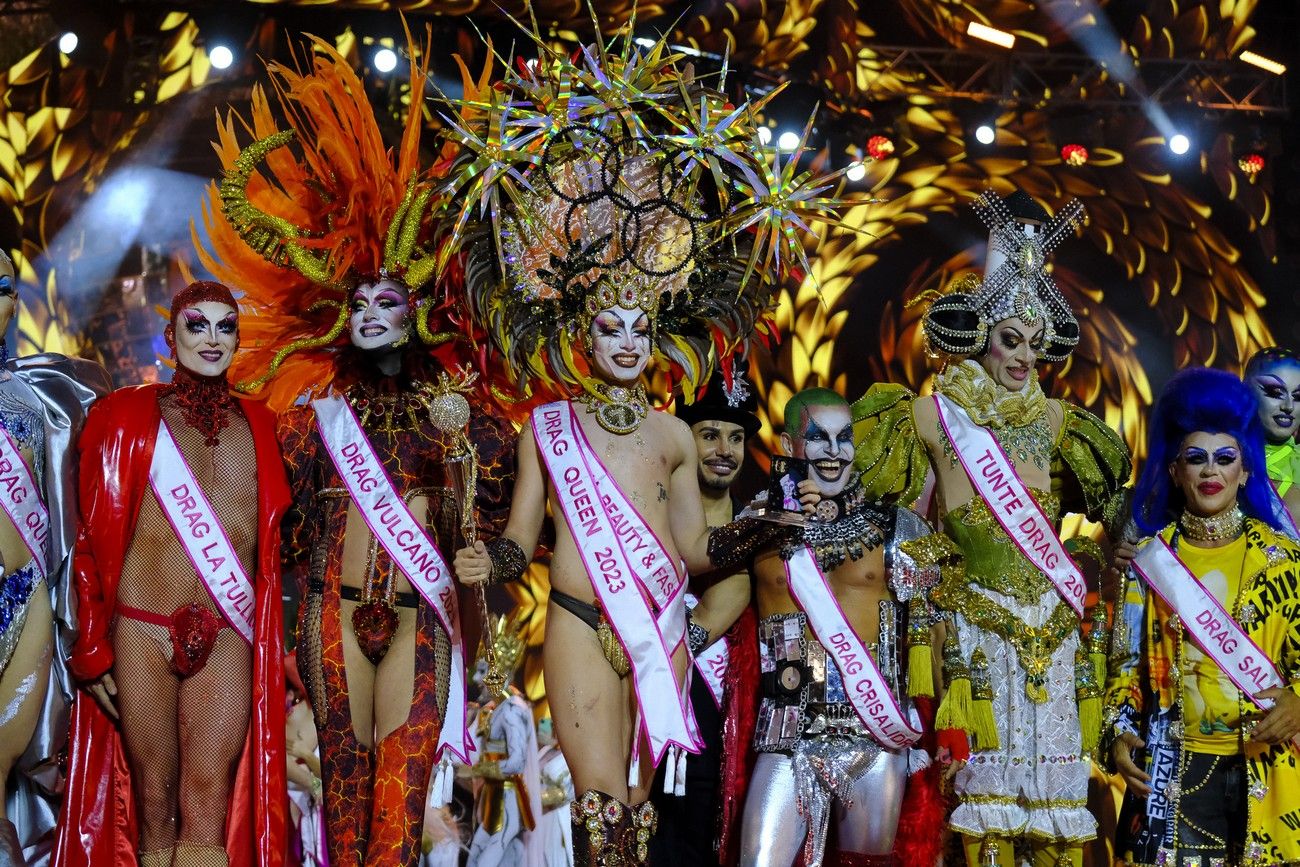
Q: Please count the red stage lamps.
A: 3